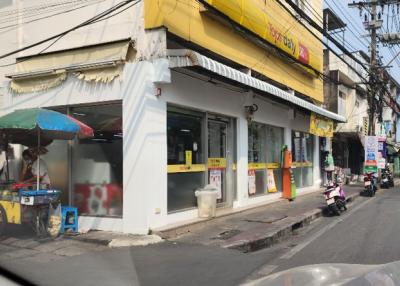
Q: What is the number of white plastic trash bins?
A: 1